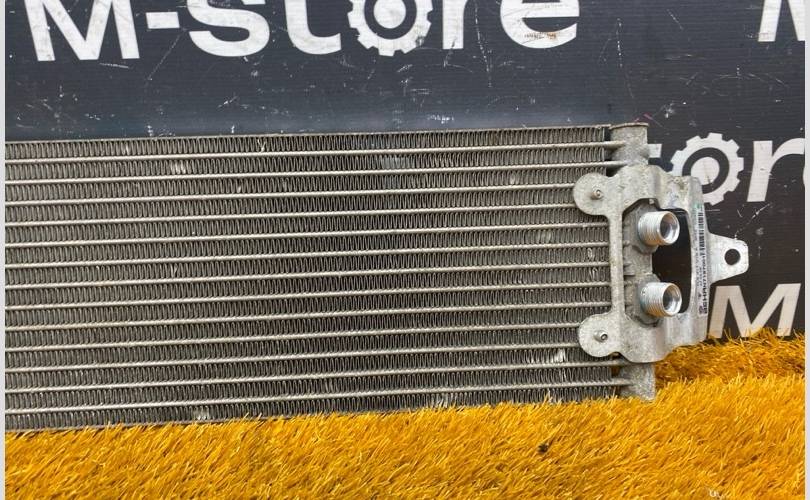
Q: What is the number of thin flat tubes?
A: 13